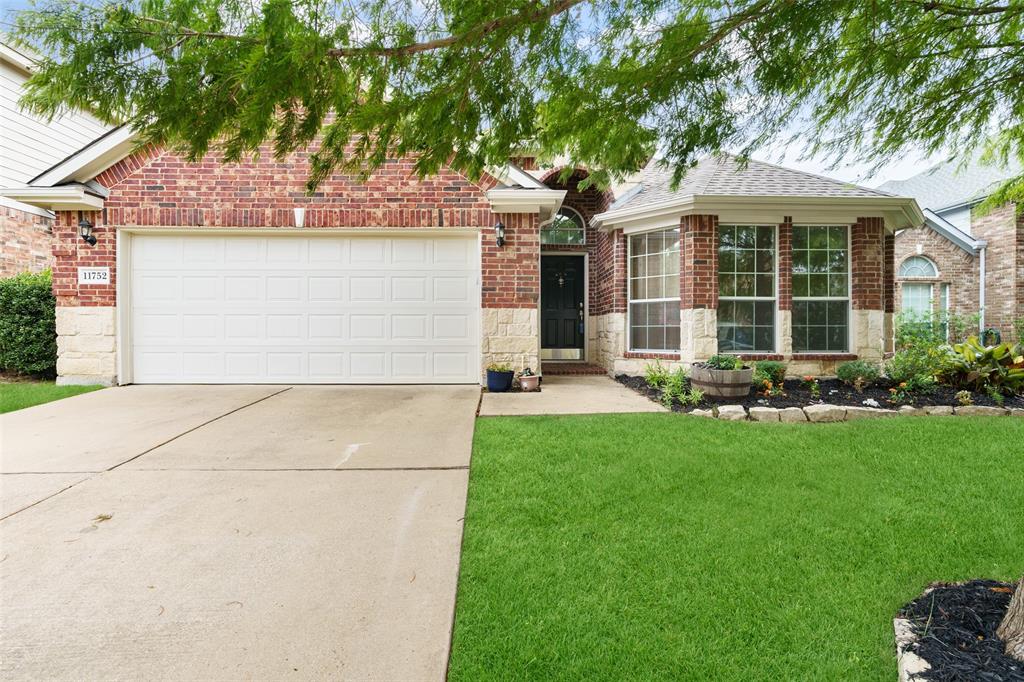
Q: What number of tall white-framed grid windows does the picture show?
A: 3